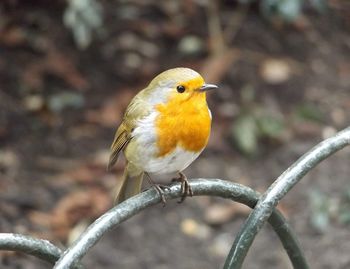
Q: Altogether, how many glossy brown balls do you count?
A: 0